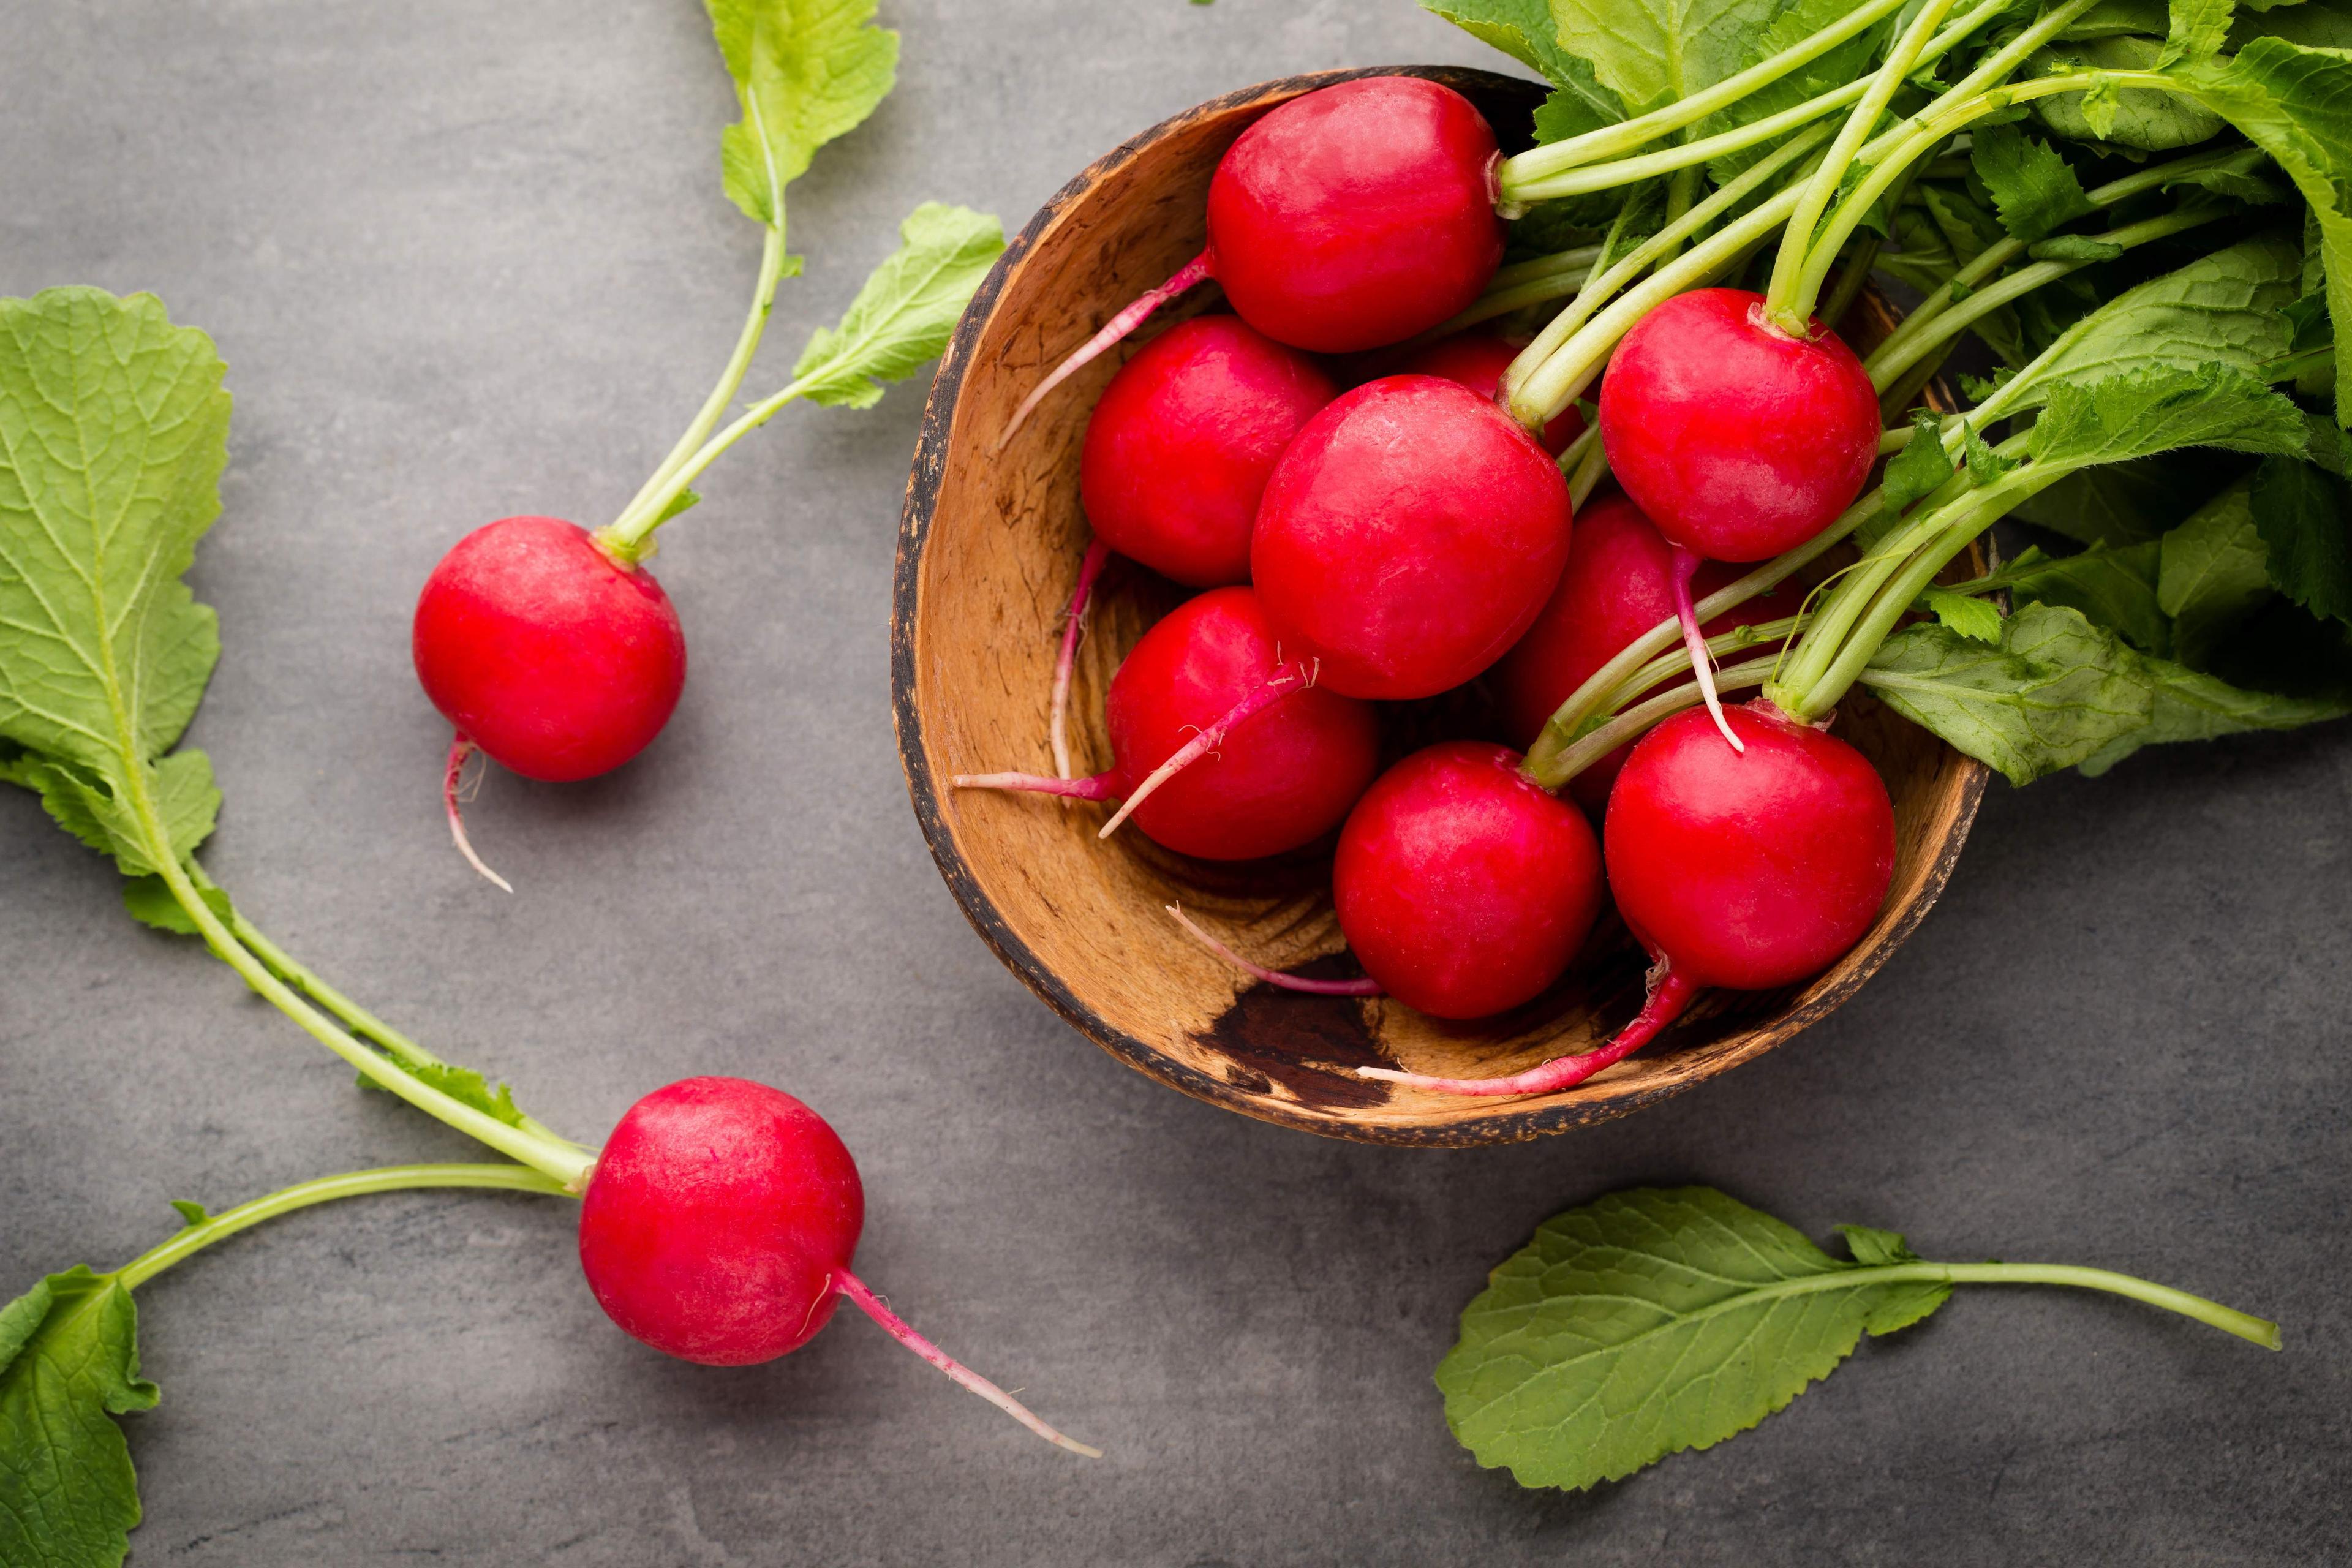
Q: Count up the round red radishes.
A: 11